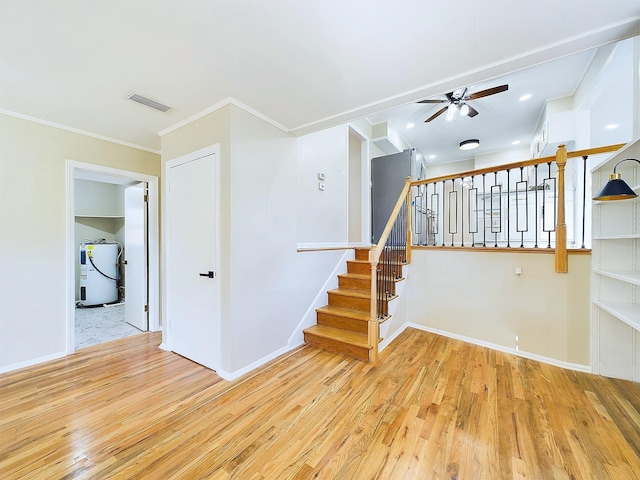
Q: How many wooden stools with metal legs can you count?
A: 0